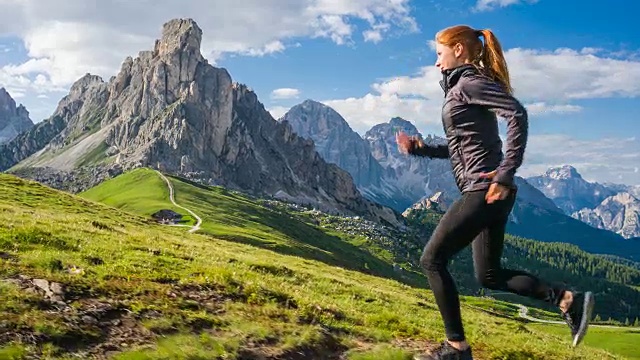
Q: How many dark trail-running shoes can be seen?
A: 2